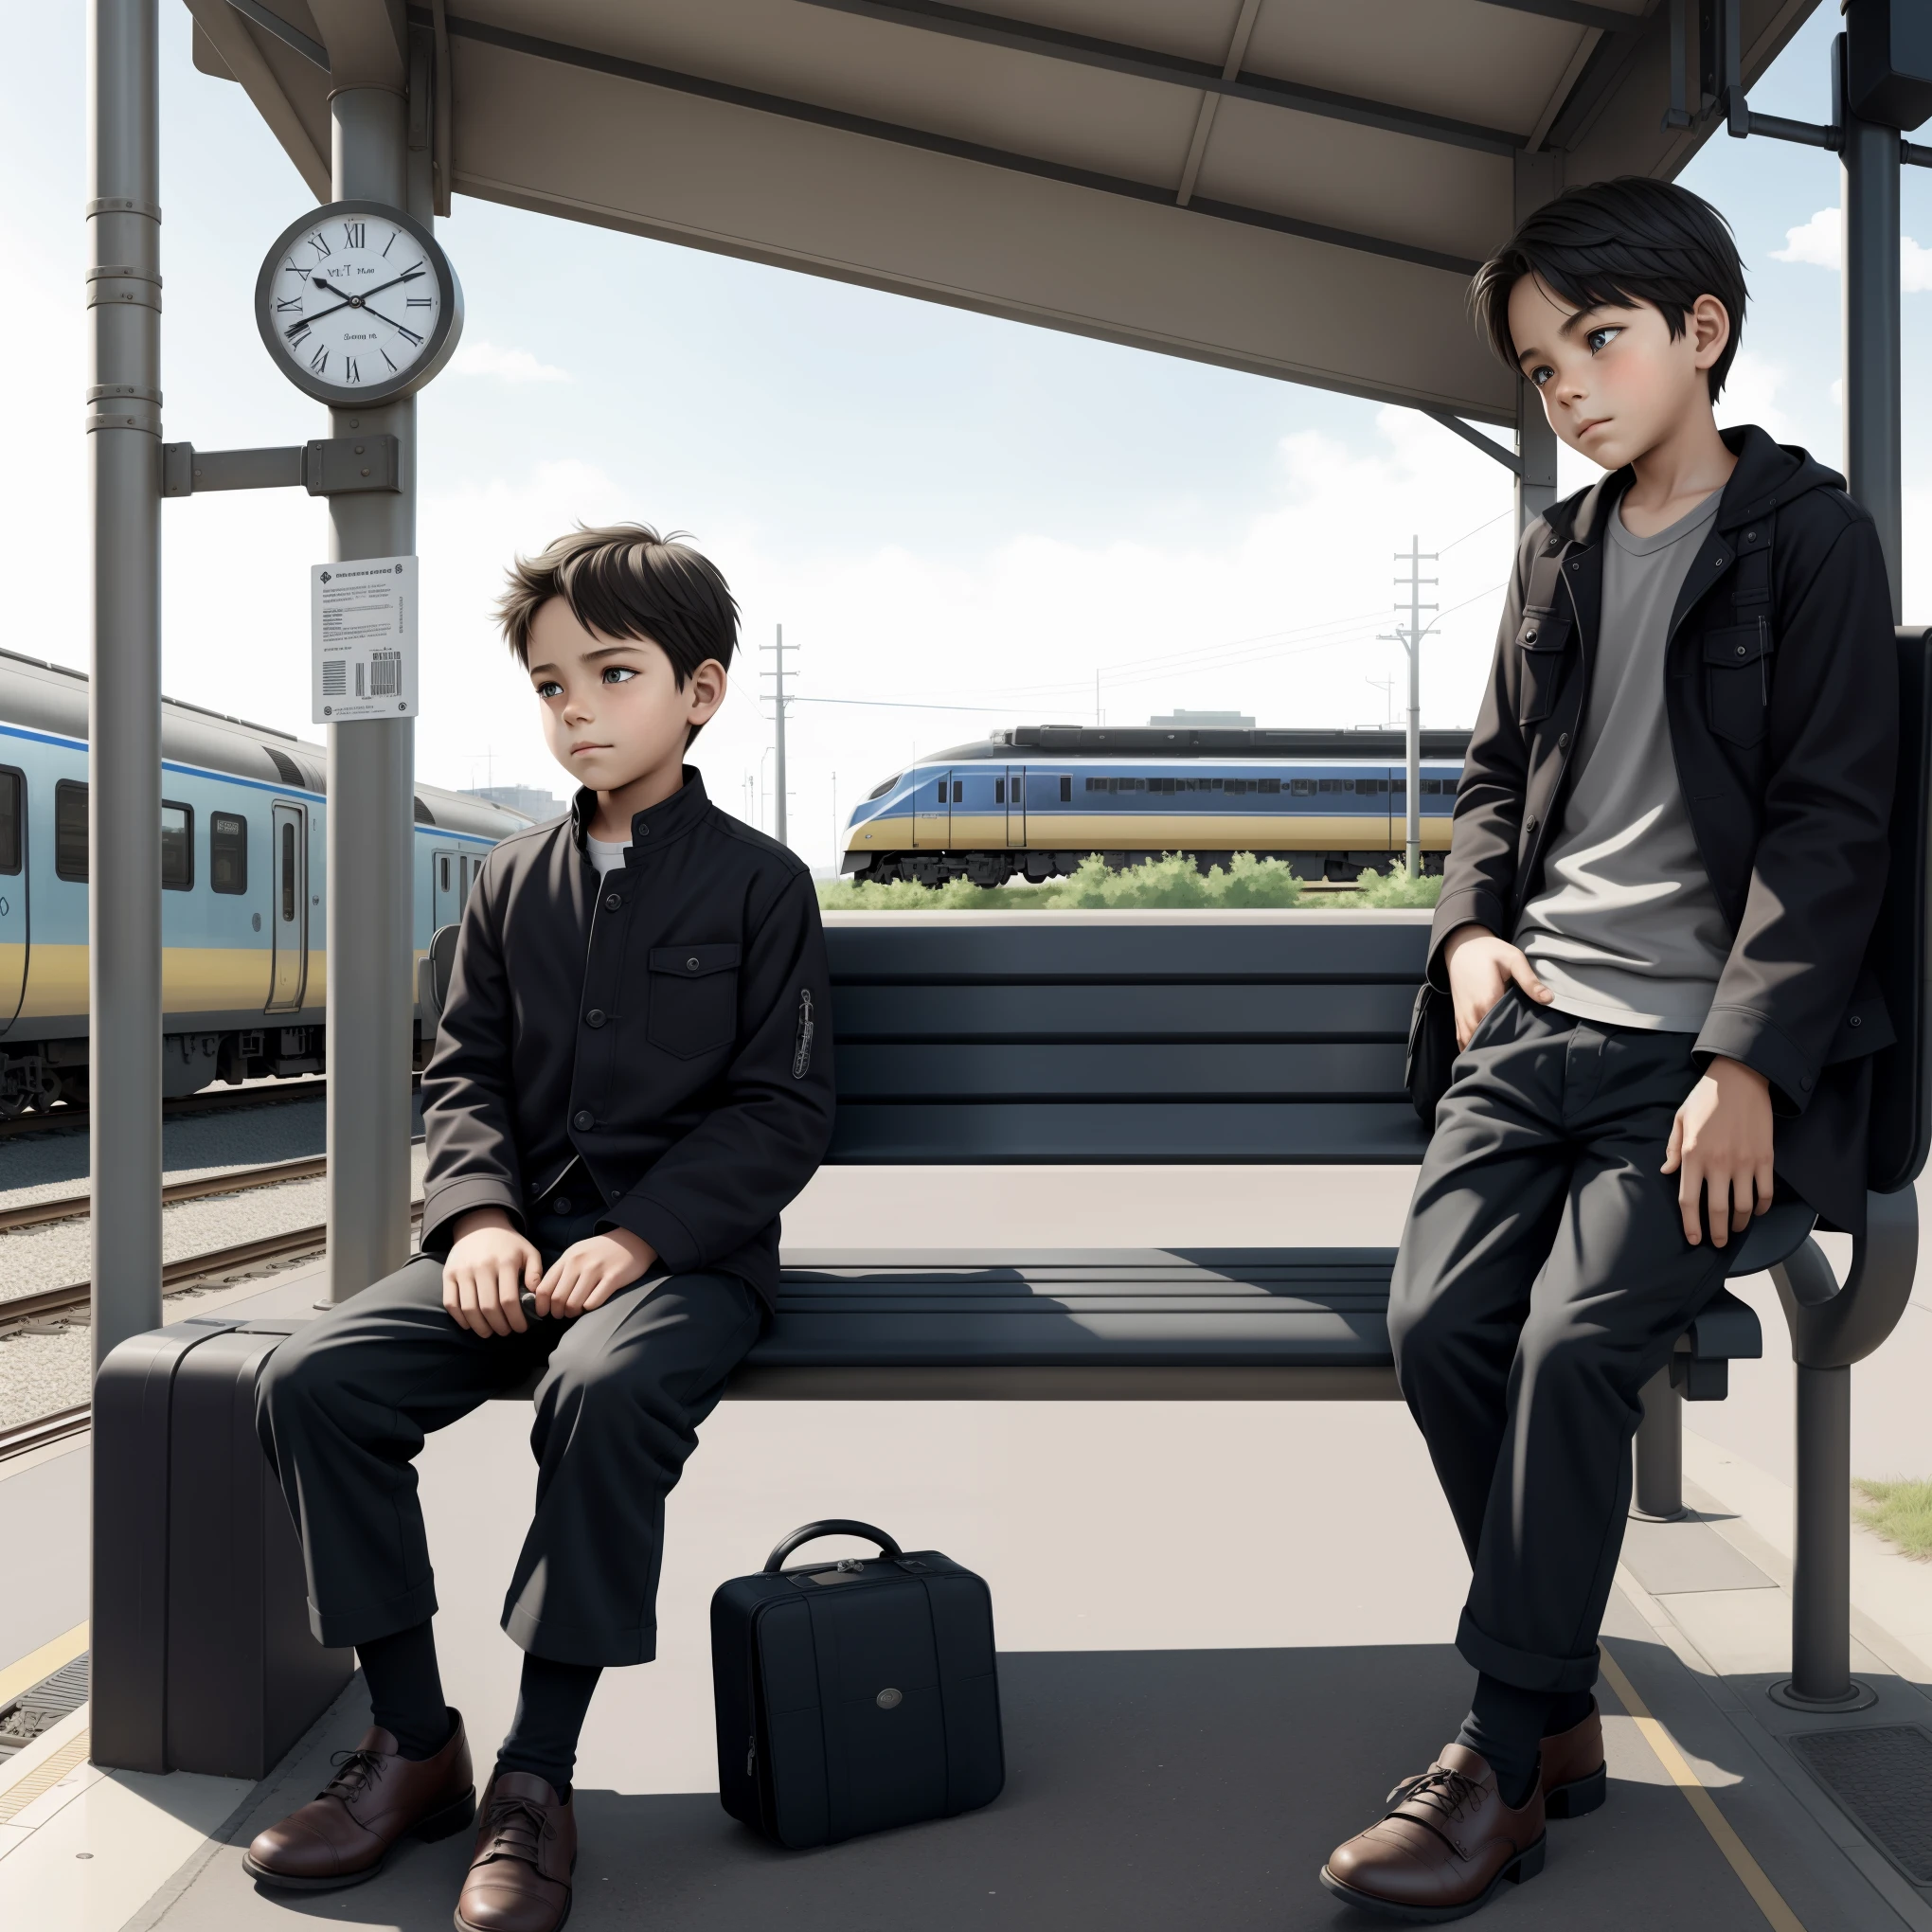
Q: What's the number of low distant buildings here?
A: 2